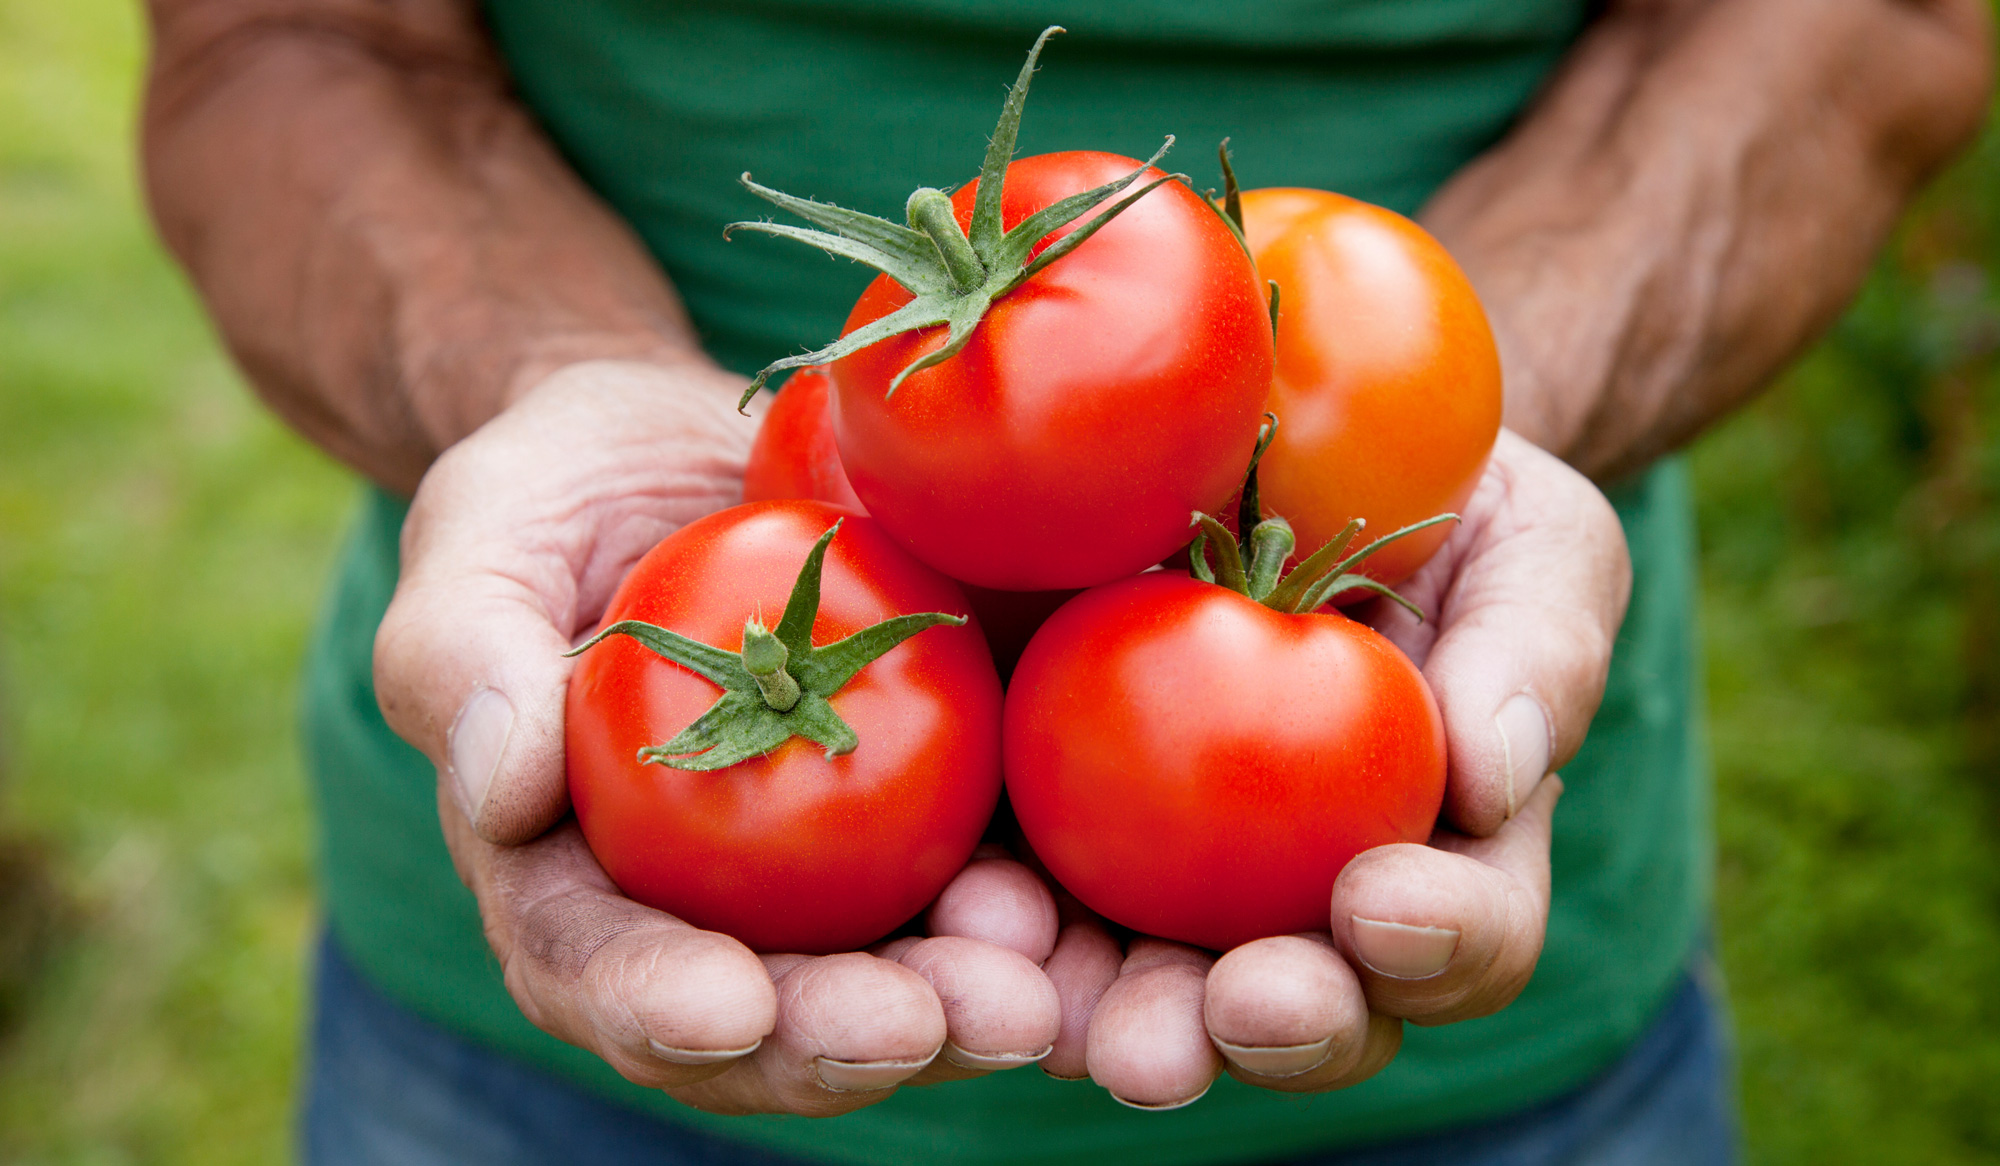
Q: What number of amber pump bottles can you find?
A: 0